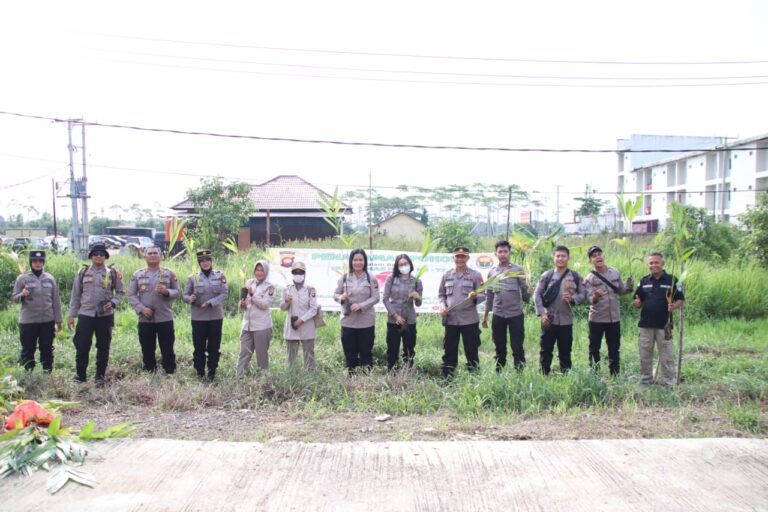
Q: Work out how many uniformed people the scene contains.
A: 13